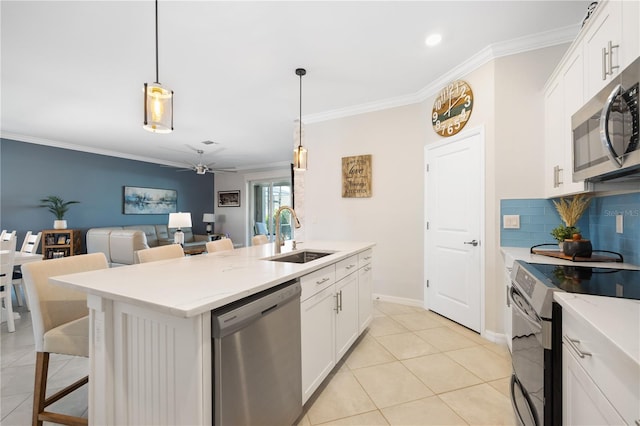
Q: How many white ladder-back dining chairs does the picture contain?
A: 3